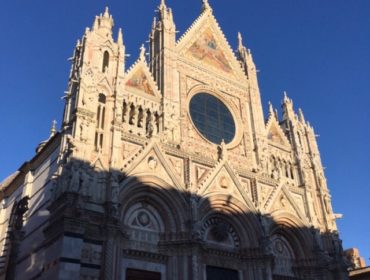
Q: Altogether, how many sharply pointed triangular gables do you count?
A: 6